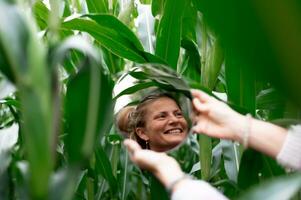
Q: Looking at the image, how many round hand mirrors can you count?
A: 1